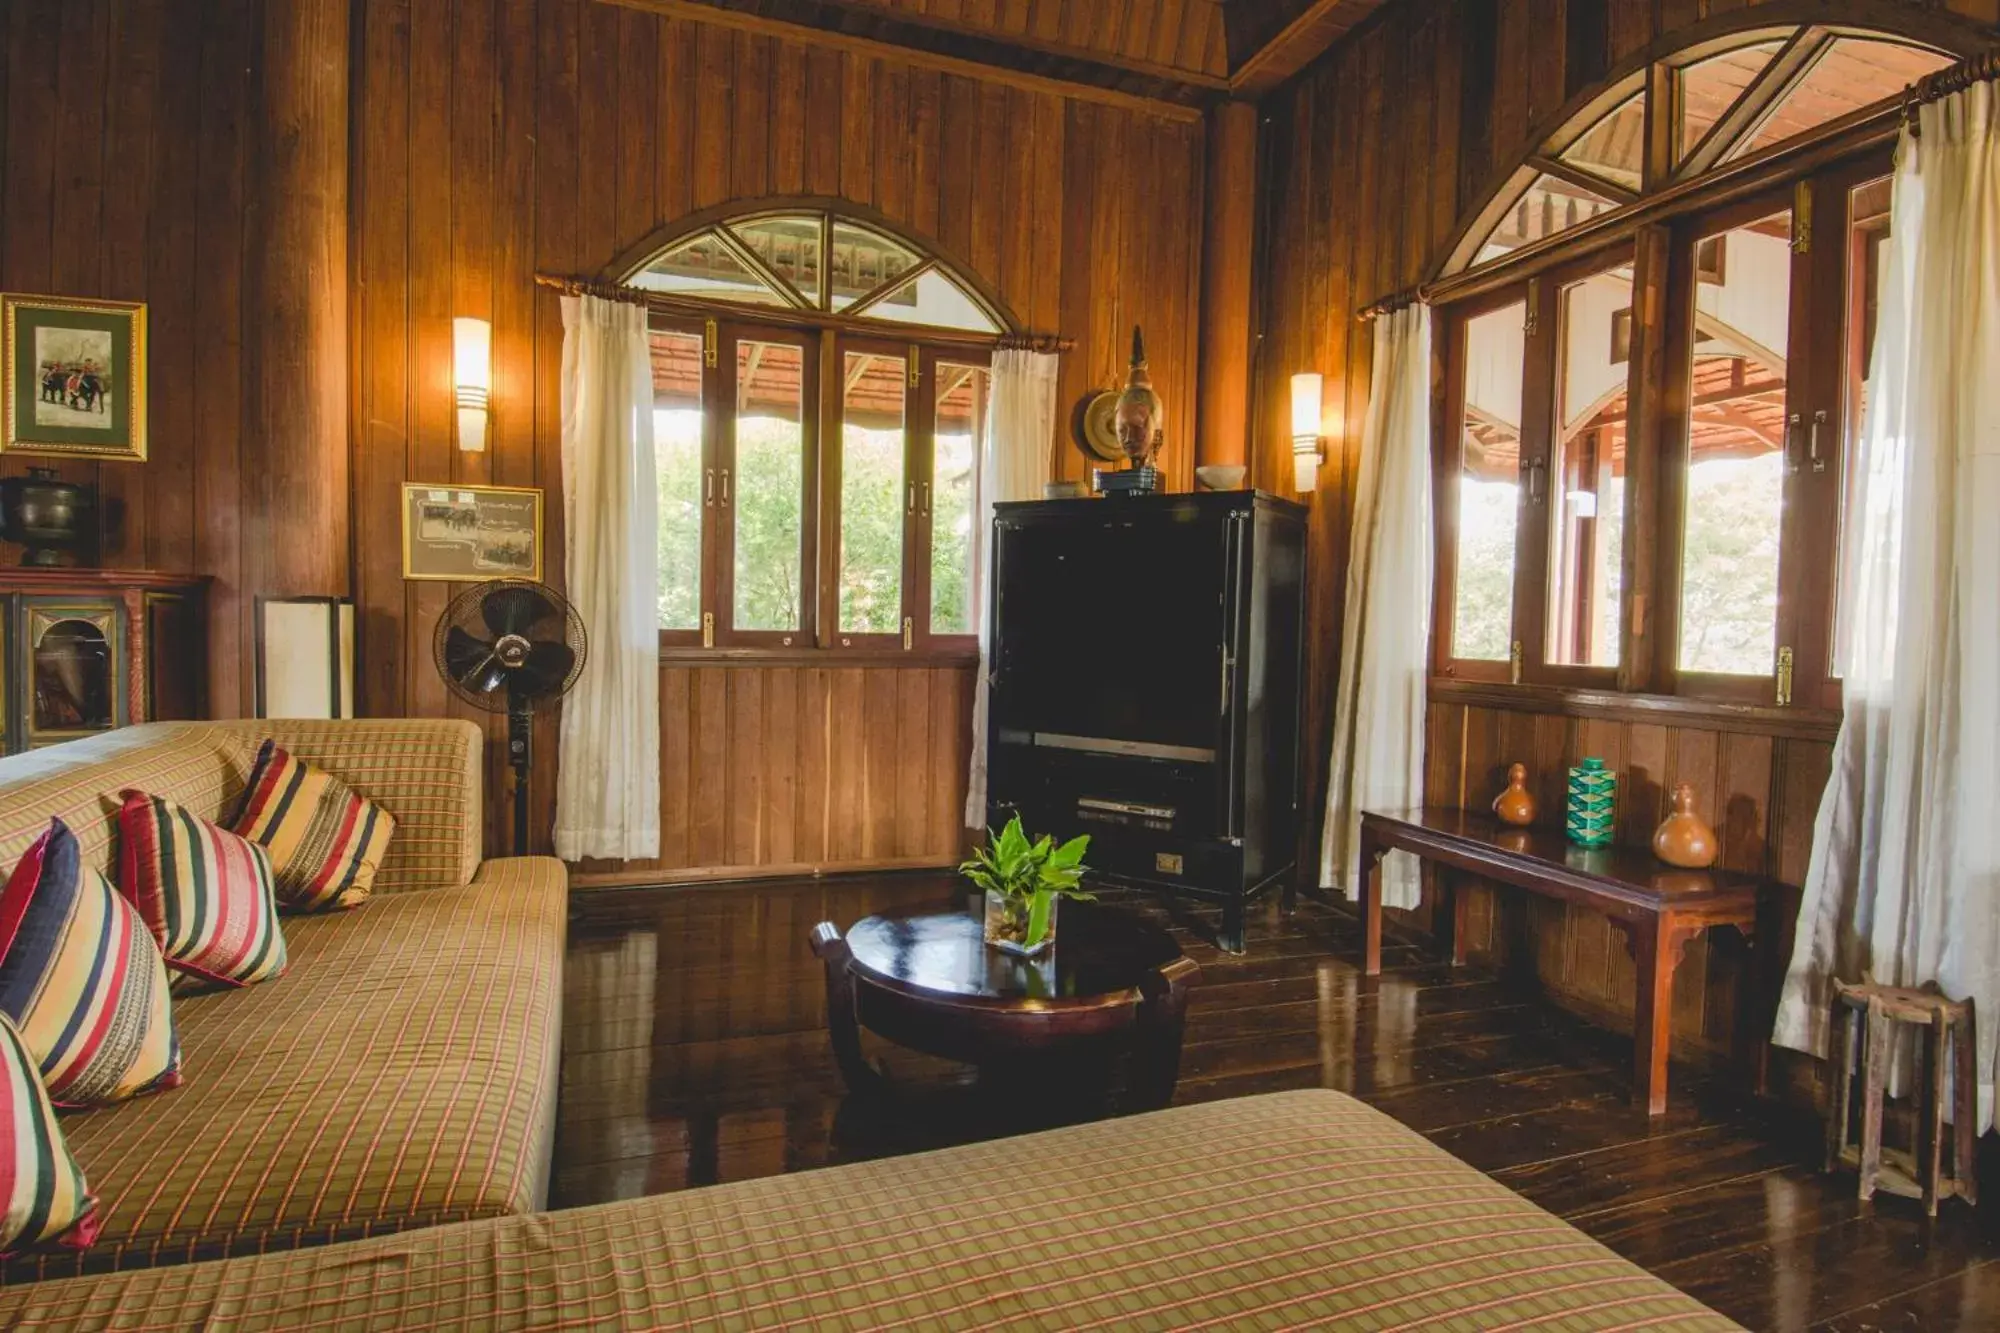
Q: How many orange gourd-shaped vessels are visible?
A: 2